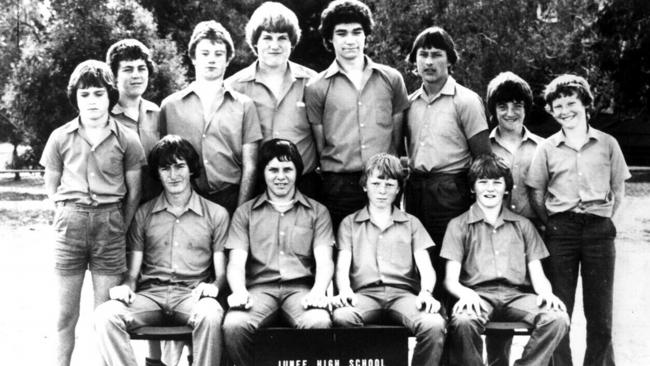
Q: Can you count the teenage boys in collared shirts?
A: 12